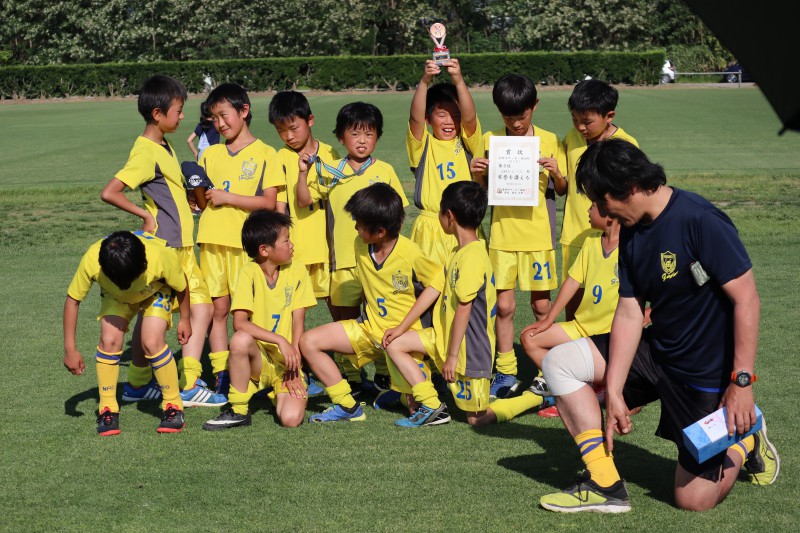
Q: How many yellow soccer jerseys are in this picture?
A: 12